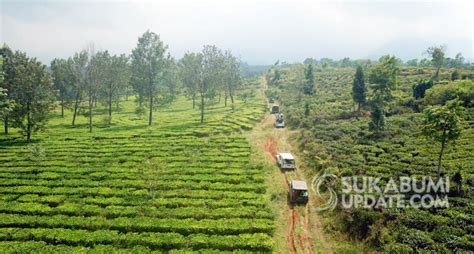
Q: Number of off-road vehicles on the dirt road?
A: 5